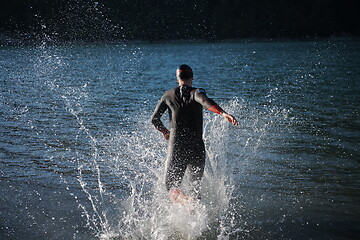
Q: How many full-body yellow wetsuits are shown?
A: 0